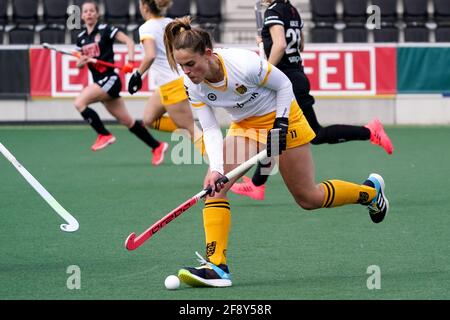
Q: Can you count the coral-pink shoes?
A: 4